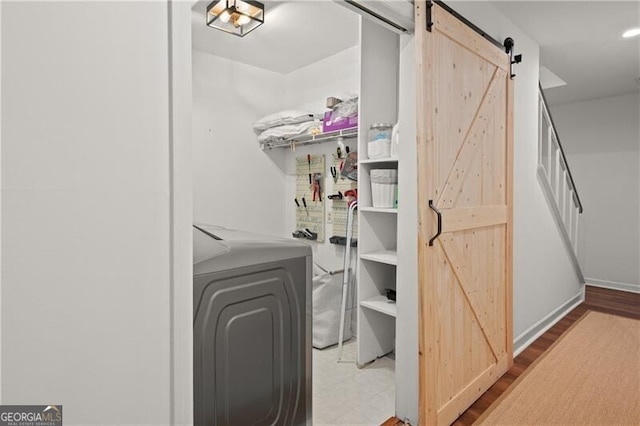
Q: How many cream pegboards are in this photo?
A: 2